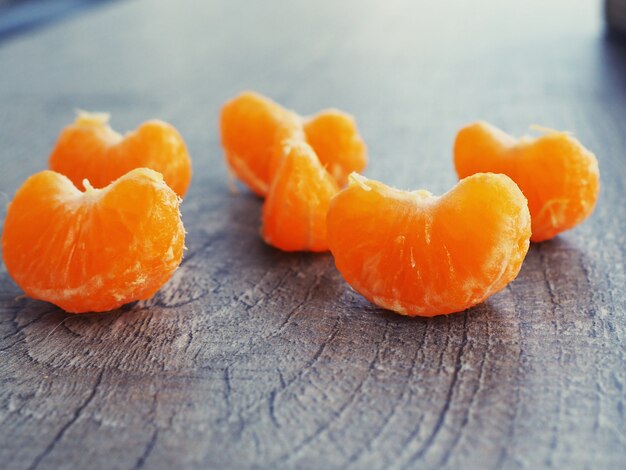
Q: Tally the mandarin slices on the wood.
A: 6